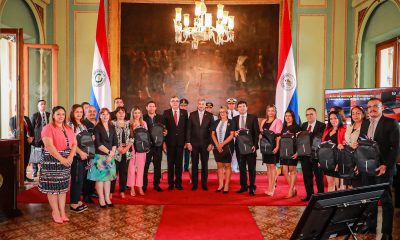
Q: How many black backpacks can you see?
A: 11